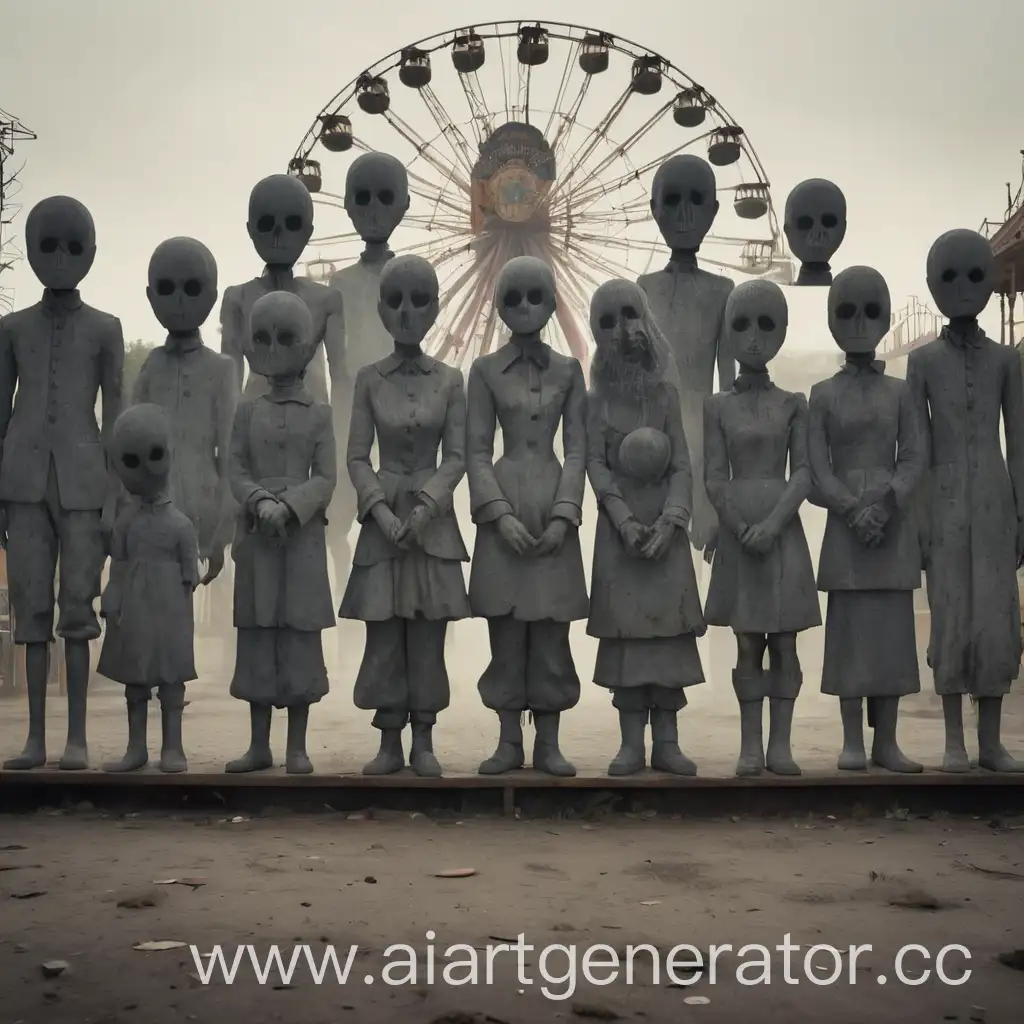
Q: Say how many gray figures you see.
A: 14